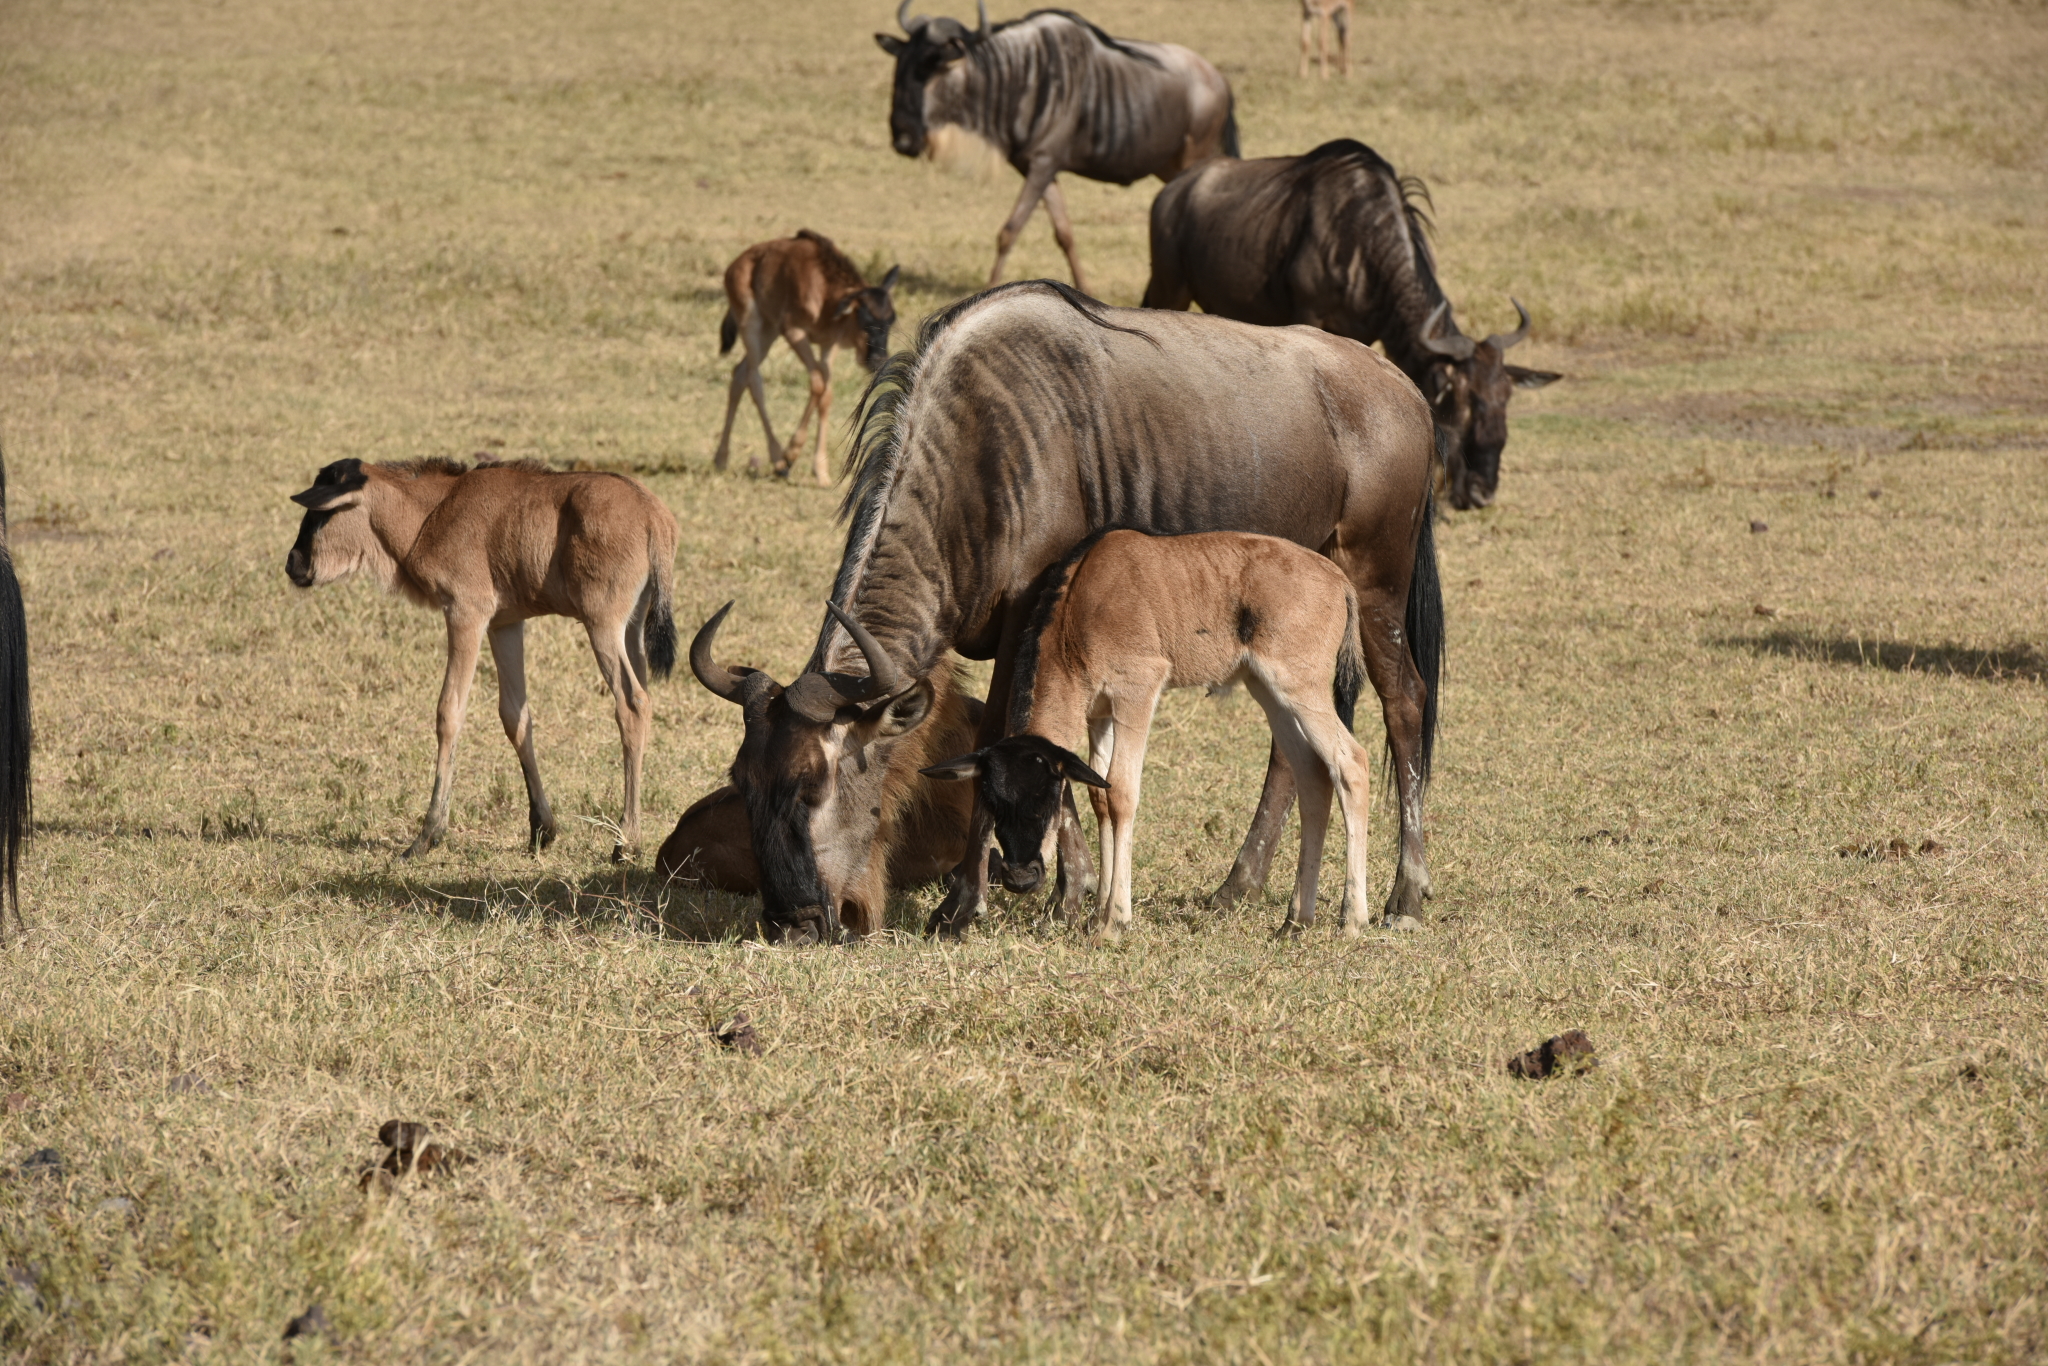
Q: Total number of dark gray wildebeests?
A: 3